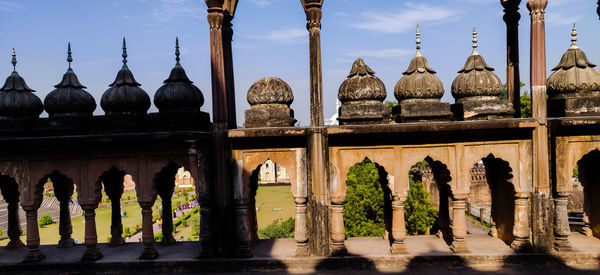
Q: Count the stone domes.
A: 9